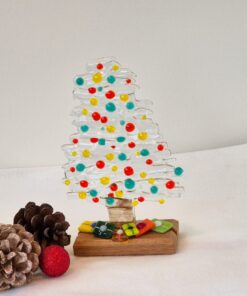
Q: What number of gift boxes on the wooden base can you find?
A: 6